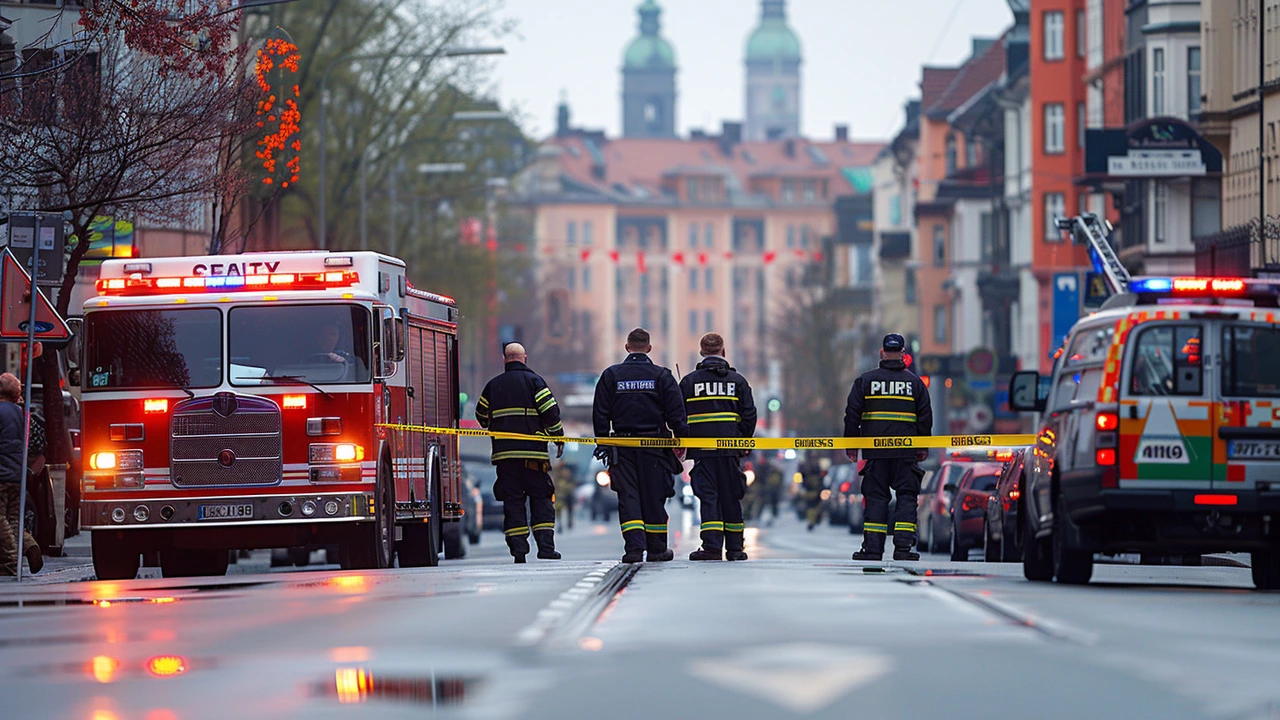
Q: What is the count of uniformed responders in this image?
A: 4